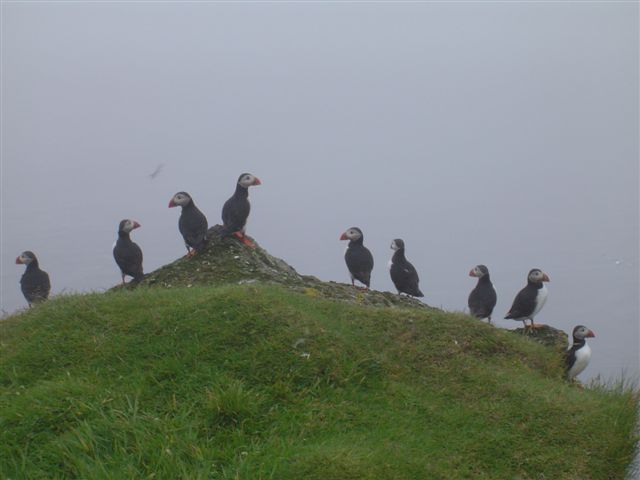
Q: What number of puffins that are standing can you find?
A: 9